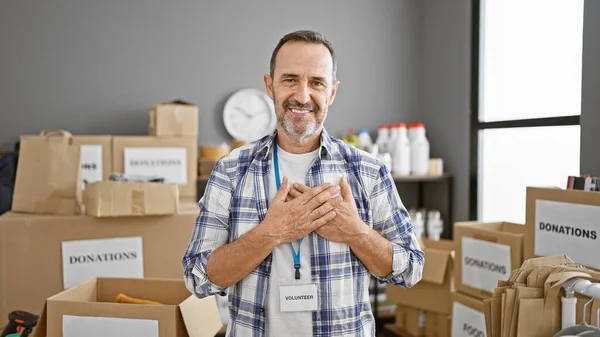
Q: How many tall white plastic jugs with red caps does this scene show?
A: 5